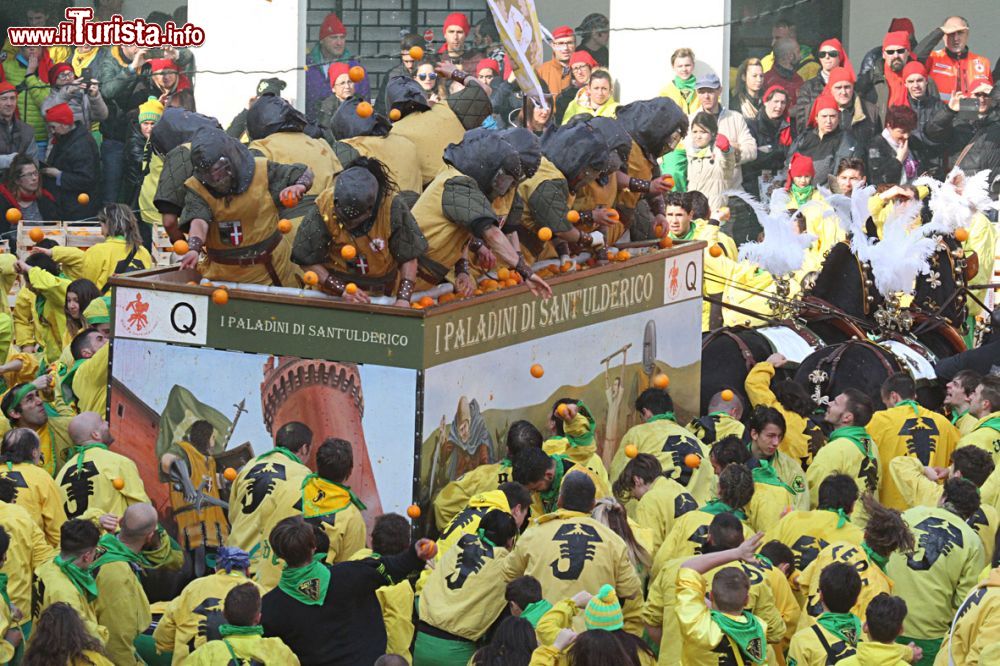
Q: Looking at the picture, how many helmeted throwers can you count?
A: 11